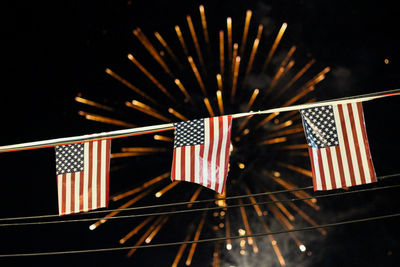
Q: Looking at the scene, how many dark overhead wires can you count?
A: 3